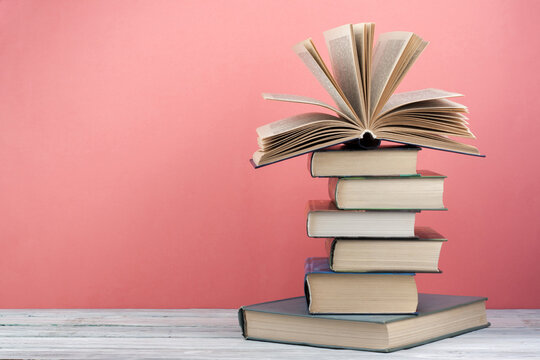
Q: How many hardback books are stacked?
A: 7